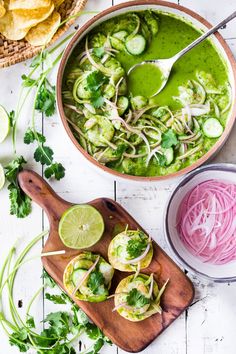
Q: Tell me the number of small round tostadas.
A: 3